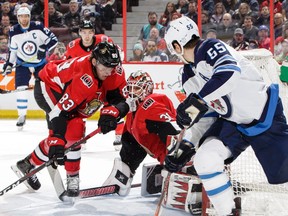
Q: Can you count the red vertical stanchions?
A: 4